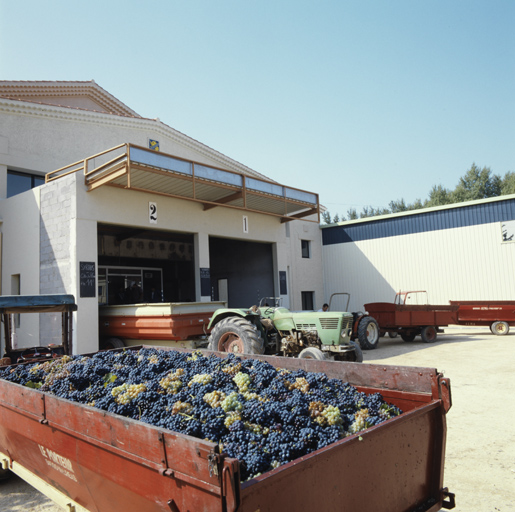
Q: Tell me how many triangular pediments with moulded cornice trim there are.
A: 2